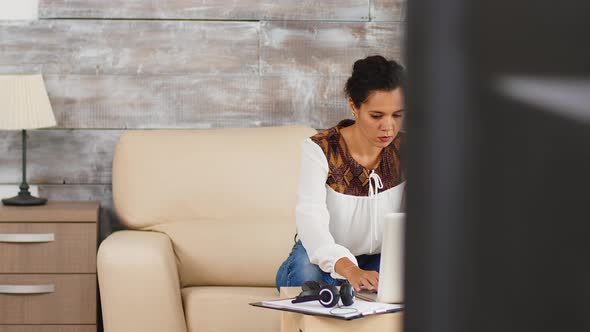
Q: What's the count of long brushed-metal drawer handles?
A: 2